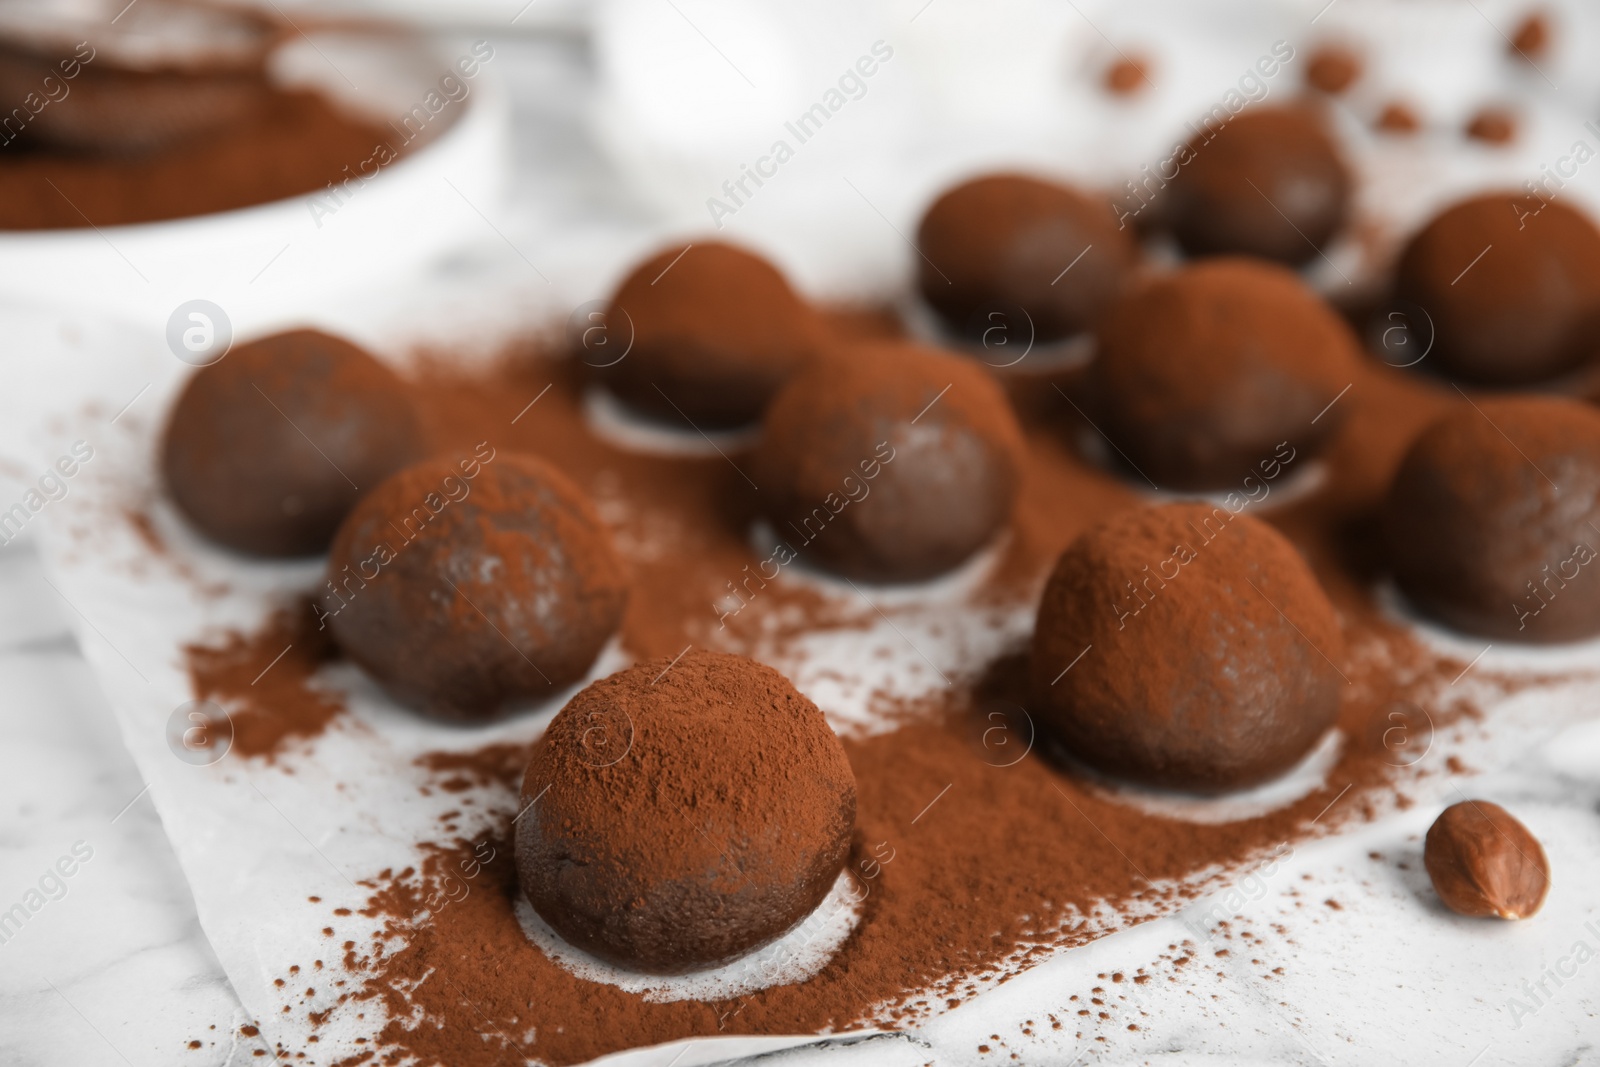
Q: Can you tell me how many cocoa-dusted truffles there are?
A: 11